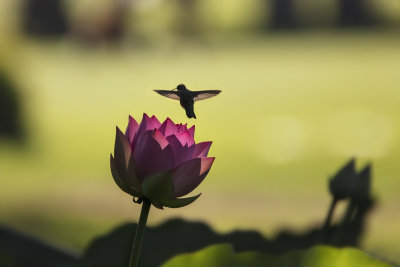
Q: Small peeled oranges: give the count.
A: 0